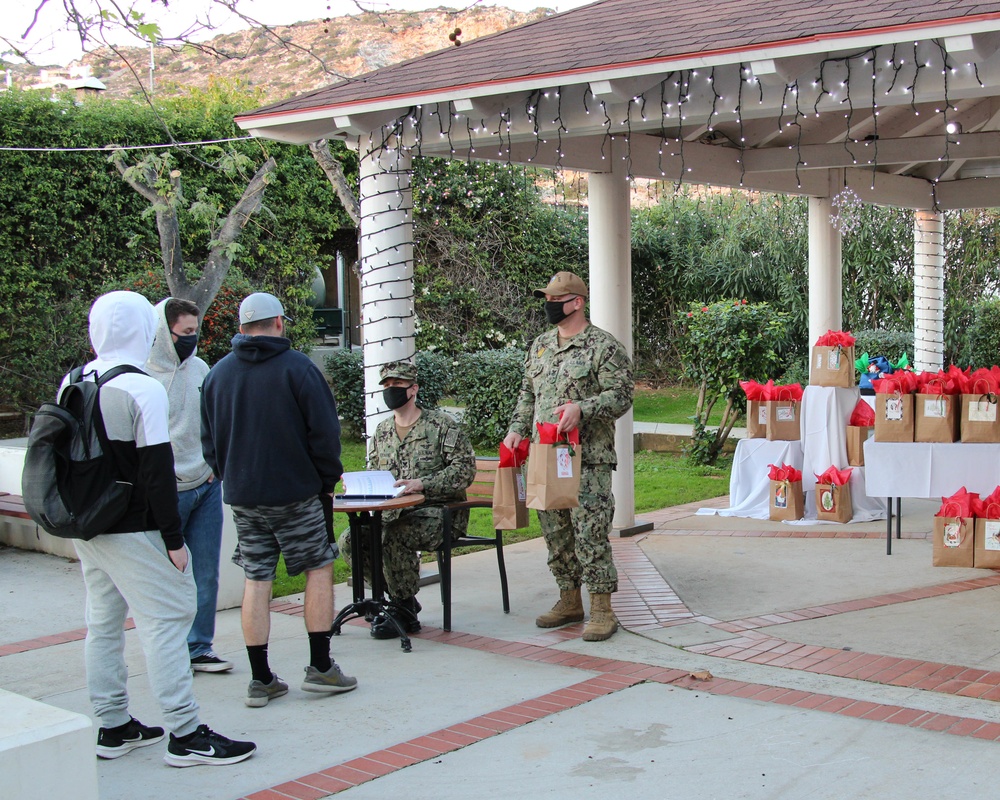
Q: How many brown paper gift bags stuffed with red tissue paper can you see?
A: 13